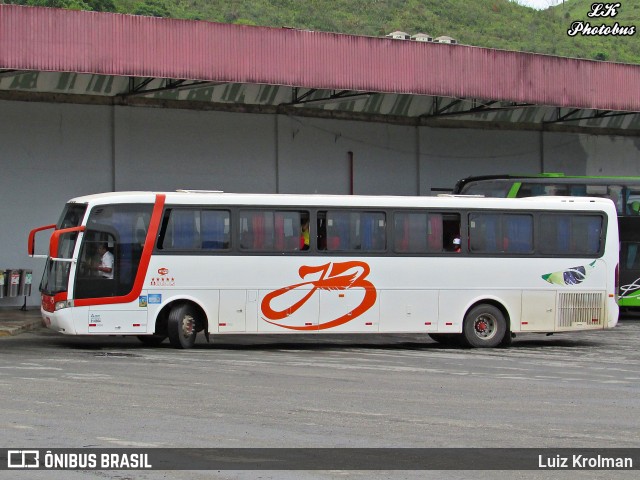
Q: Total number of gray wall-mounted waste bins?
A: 3